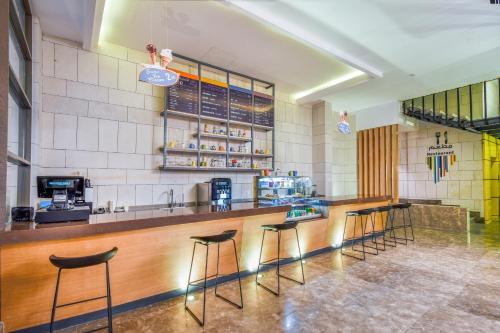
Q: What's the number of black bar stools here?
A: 6